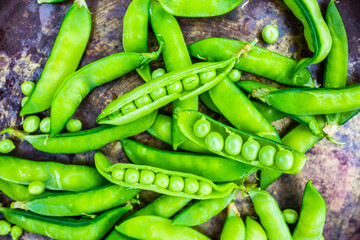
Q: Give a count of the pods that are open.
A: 3